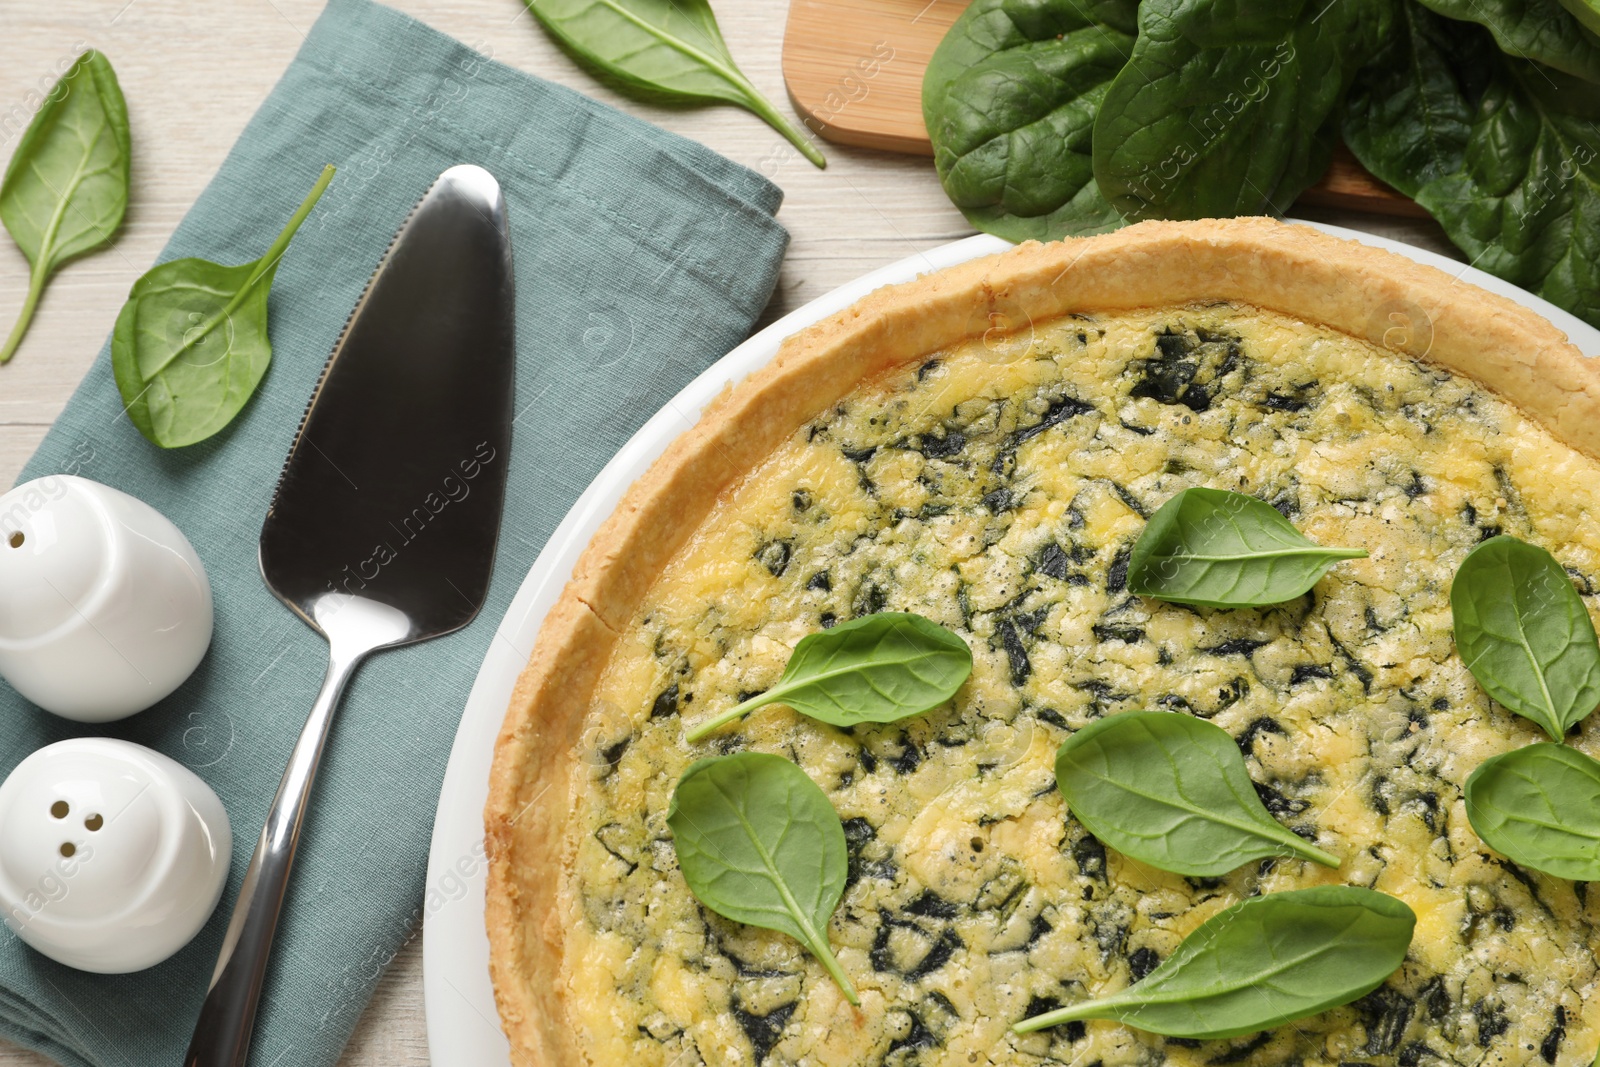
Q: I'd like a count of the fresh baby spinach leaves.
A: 10